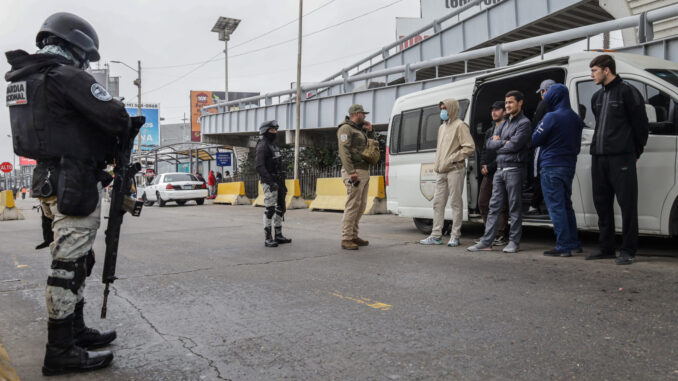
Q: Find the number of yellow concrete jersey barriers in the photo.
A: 4